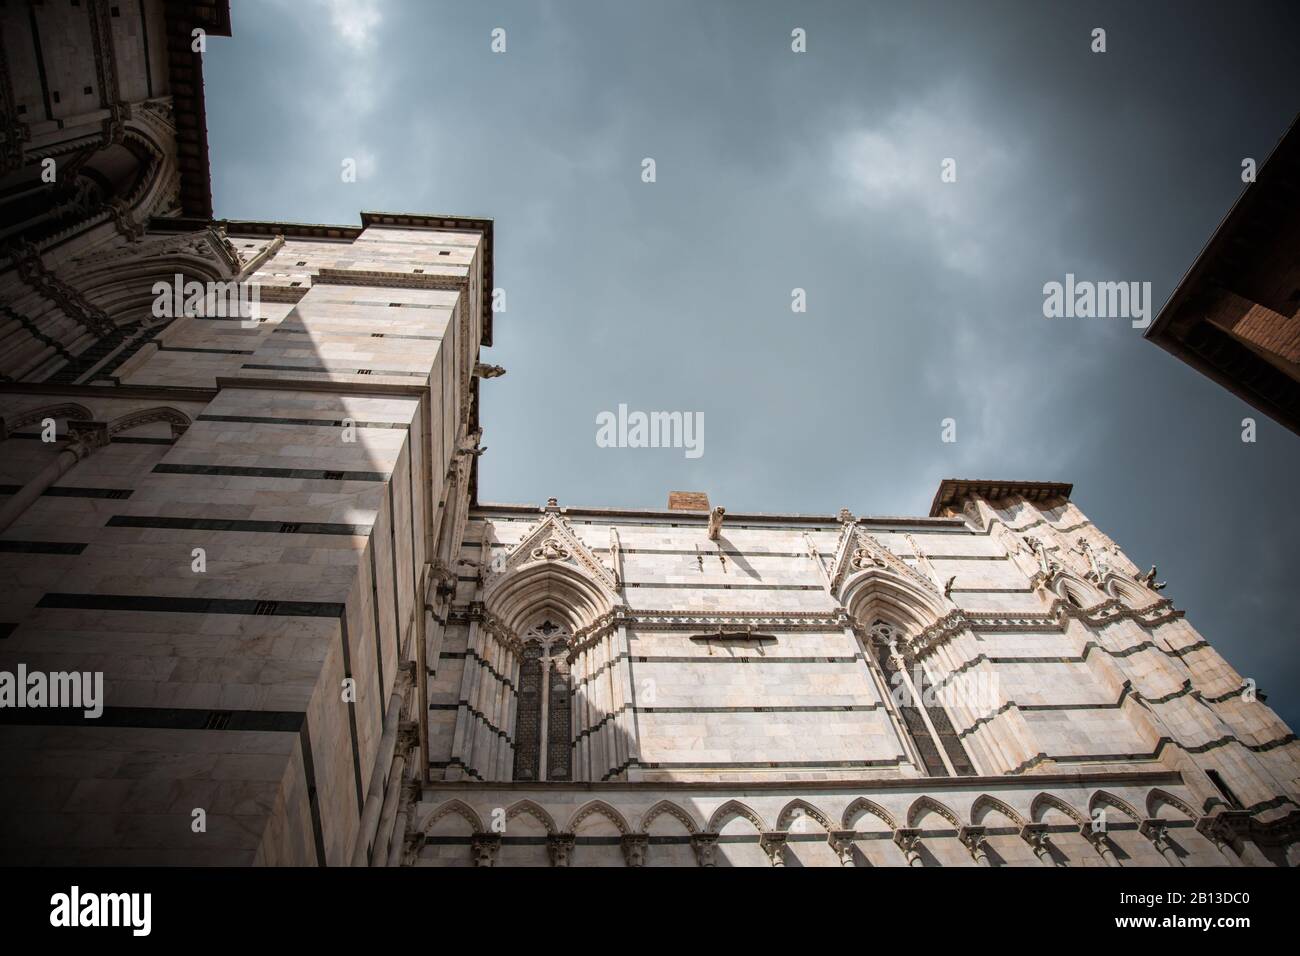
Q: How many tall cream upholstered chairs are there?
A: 0